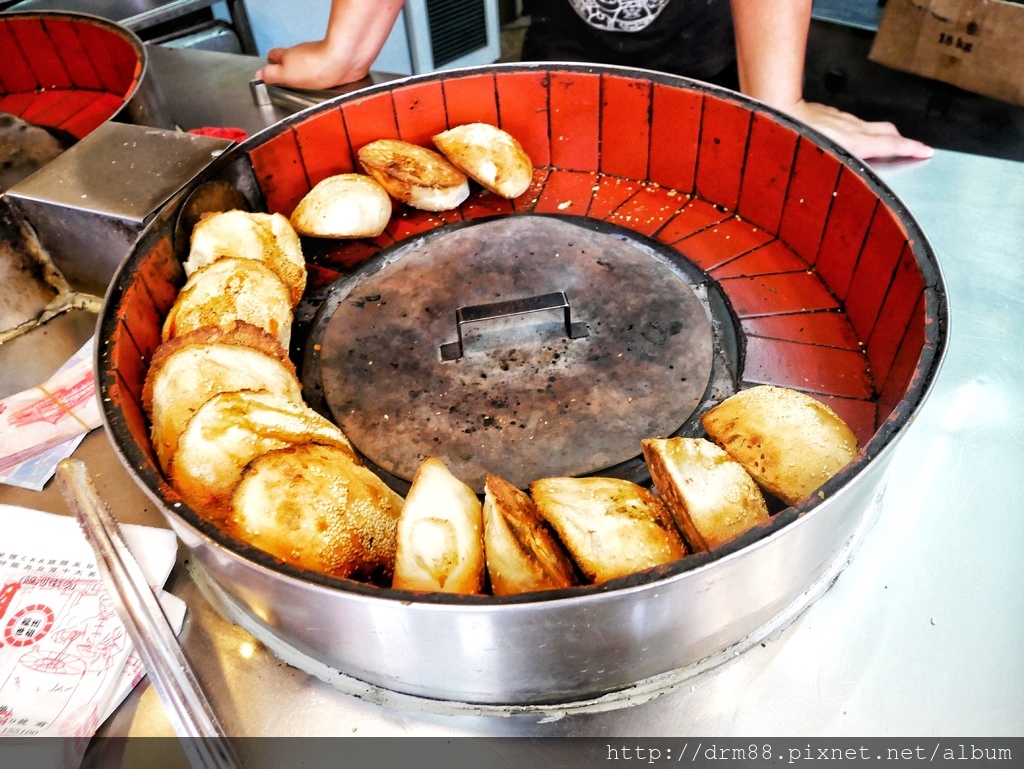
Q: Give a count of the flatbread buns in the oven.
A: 13